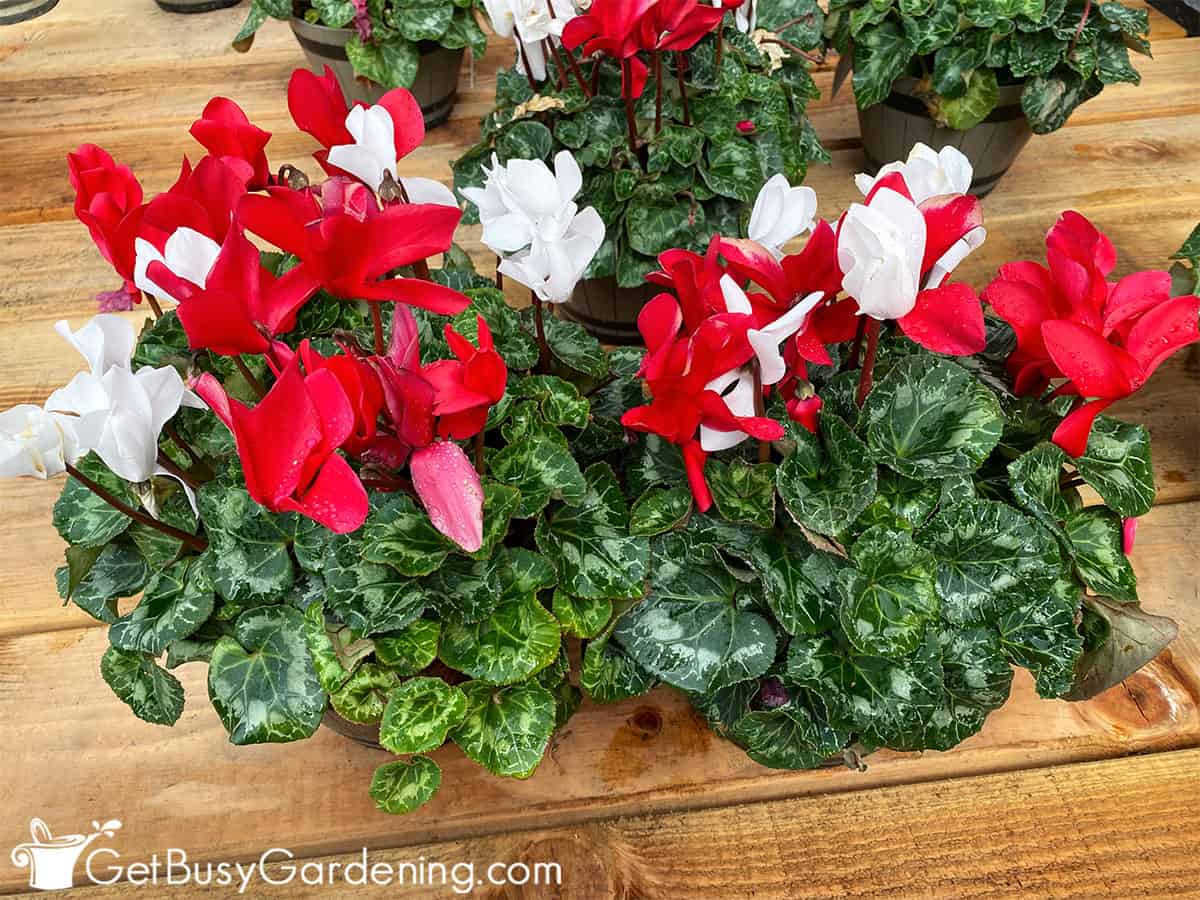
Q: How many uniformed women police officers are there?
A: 0